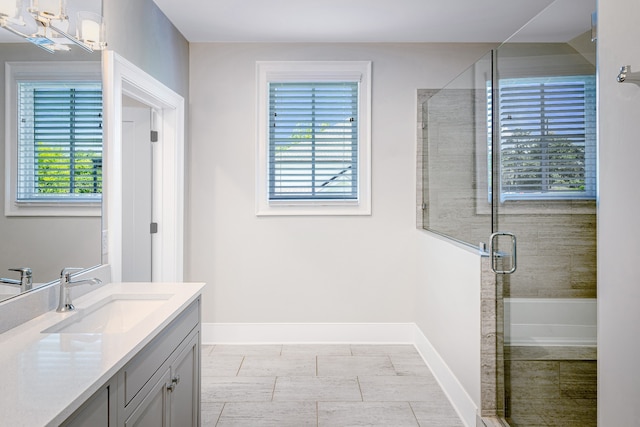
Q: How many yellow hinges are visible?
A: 0